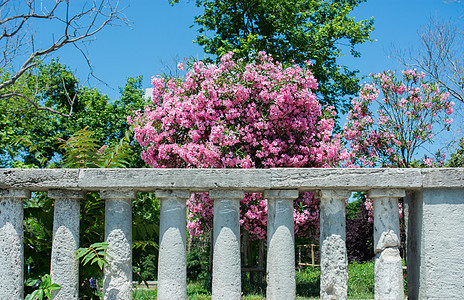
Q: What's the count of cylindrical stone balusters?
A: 8